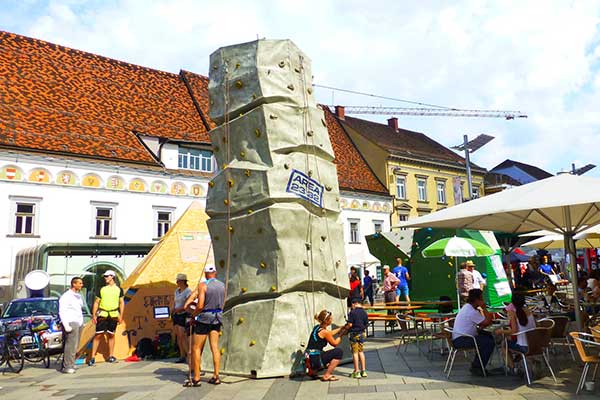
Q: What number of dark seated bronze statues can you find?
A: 0